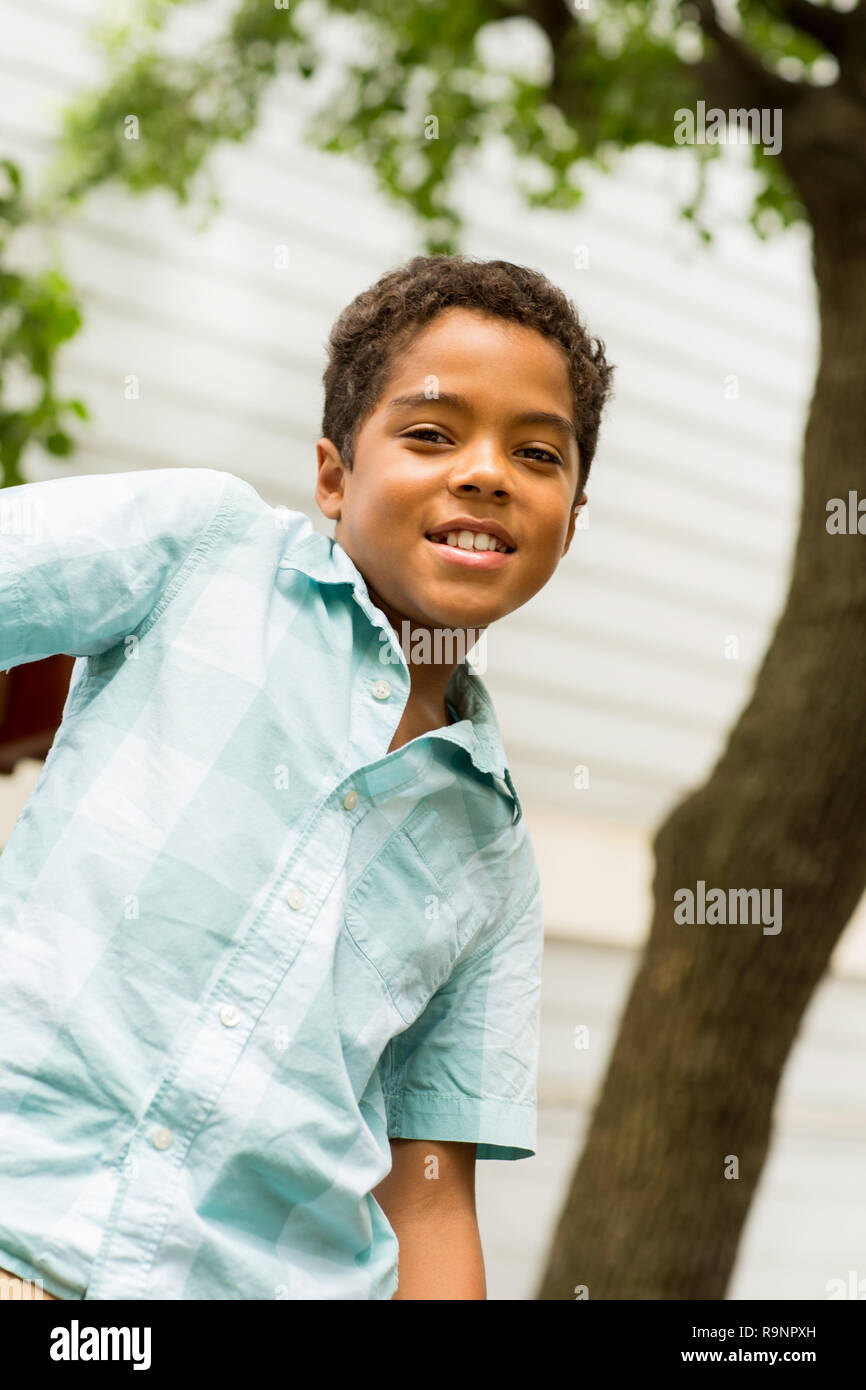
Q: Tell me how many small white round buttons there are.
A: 5